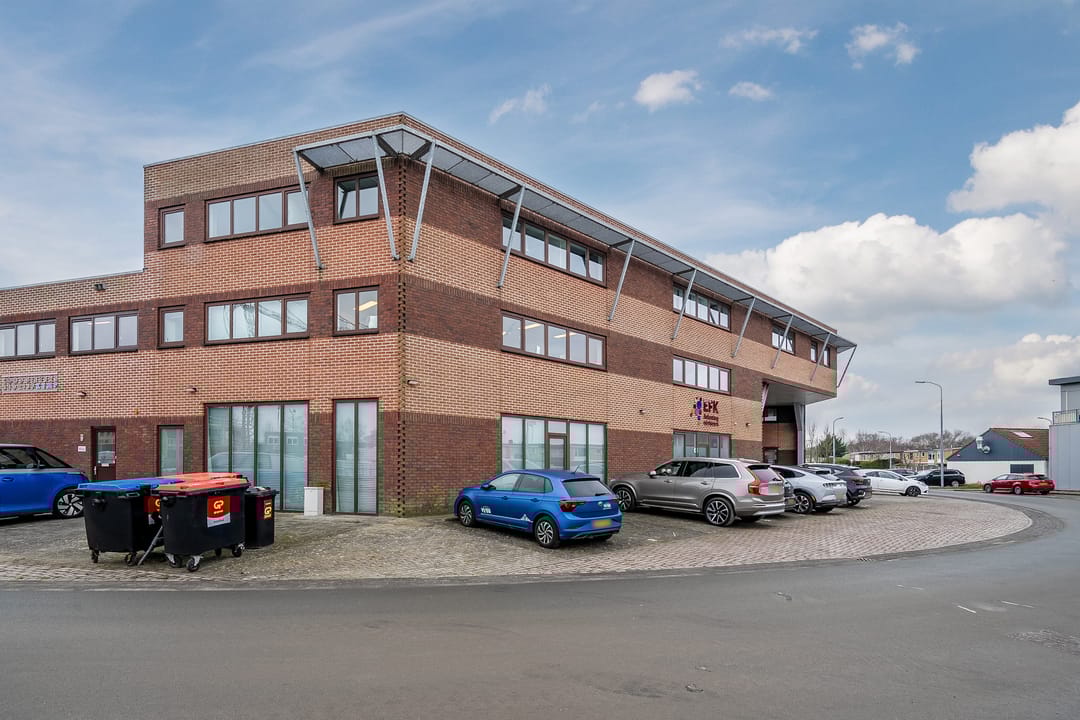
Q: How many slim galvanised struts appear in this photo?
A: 10